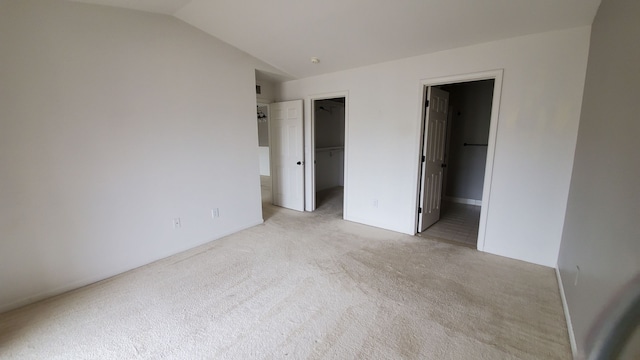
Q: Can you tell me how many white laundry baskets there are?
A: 0